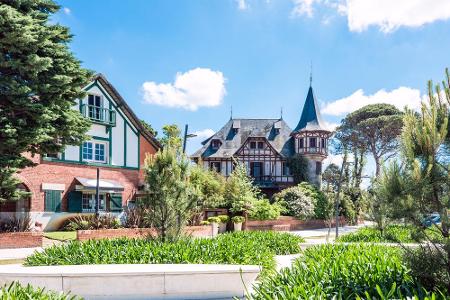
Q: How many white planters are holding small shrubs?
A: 3